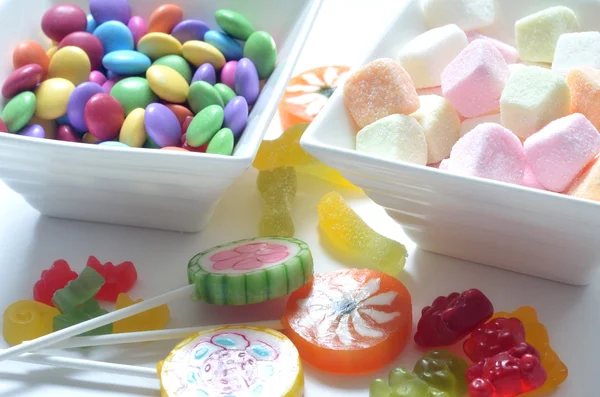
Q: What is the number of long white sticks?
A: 3